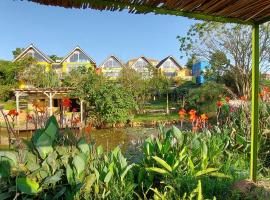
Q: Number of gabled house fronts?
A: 5